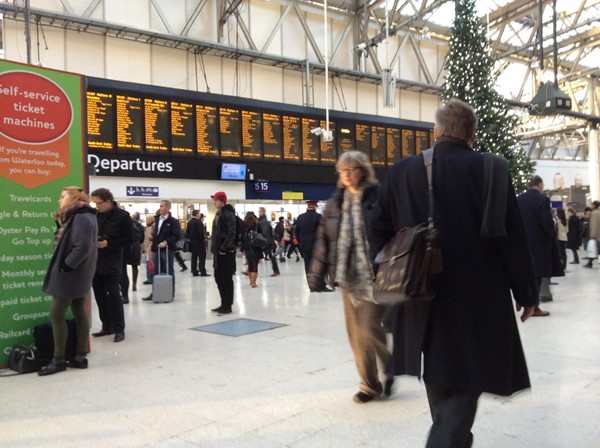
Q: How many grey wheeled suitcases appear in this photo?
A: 1